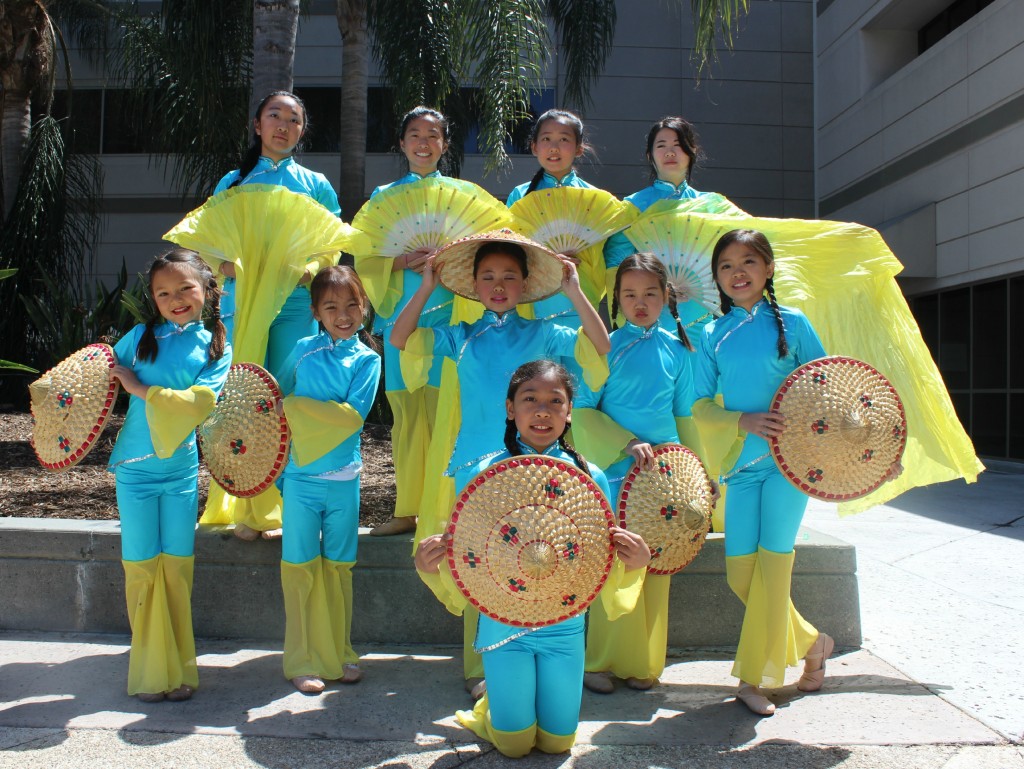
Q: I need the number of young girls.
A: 10